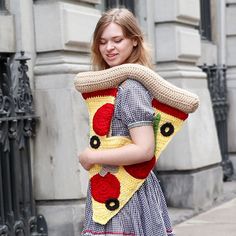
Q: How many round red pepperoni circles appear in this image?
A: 3